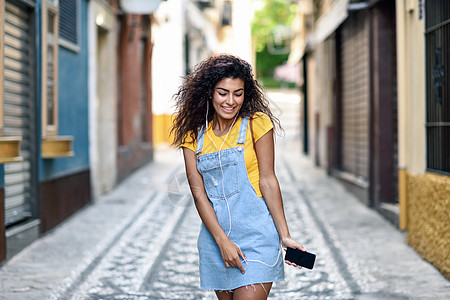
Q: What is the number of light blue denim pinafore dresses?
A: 1